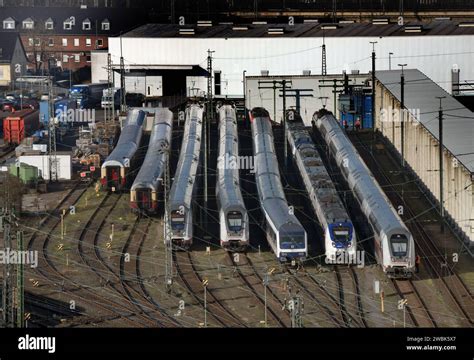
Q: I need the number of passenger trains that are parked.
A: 7